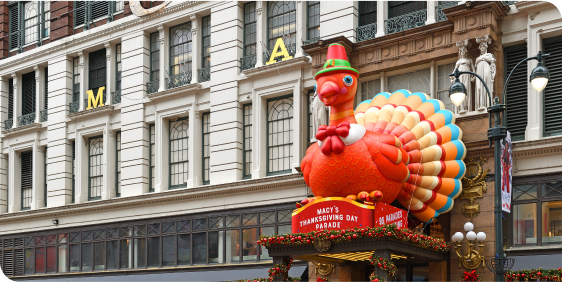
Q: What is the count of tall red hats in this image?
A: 1